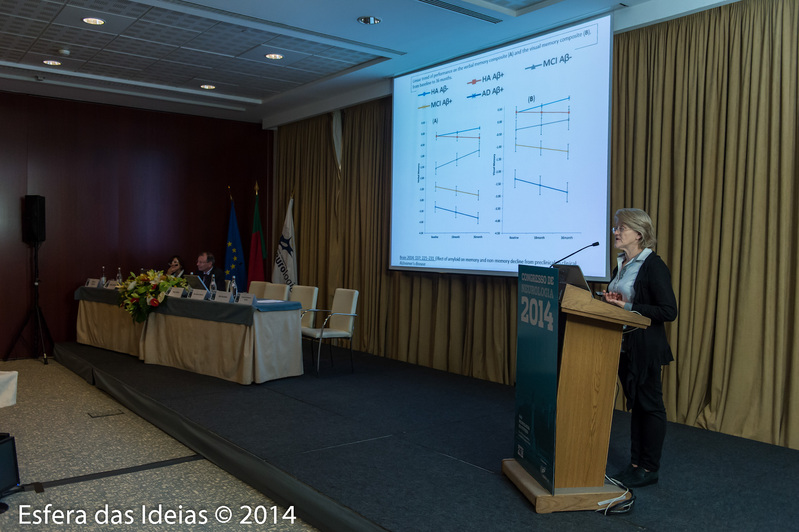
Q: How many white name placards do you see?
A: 6